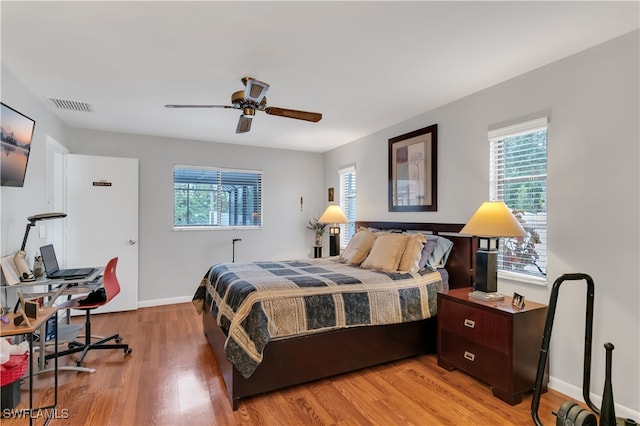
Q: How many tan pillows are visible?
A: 3